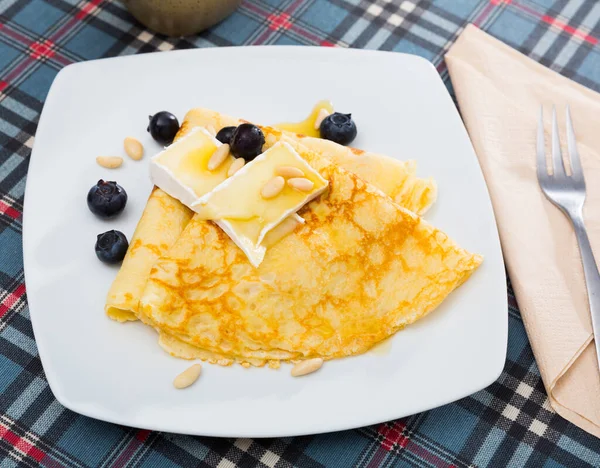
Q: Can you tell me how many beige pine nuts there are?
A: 10